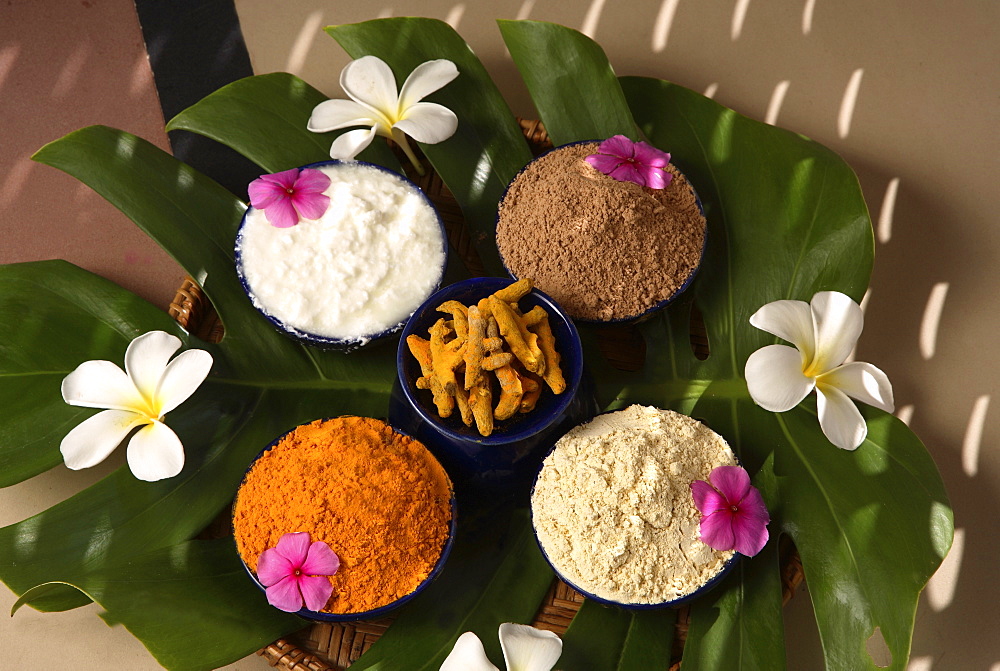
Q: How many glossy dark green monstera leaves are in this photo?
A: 1